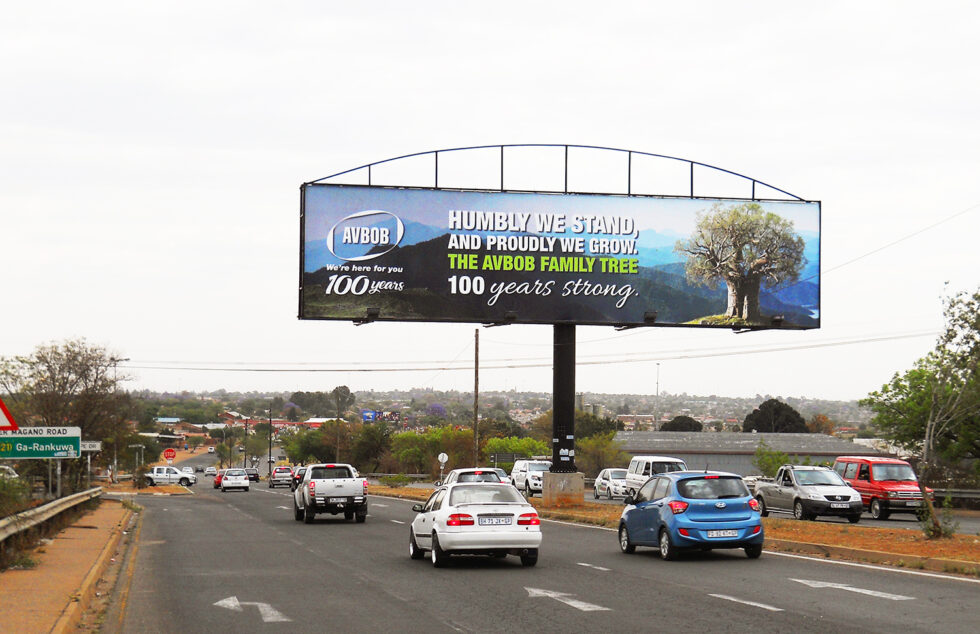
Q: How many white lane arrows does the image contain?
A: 3